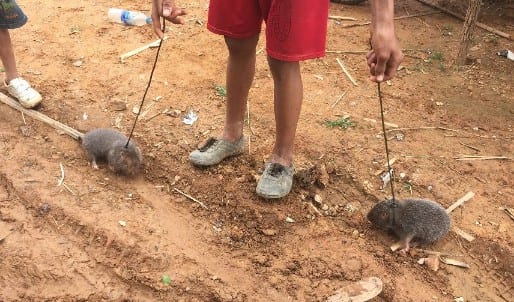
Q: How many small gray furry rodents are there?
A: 2